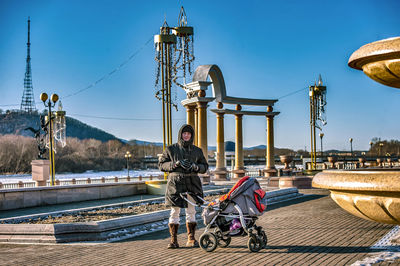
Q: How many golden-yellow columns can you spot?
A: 6